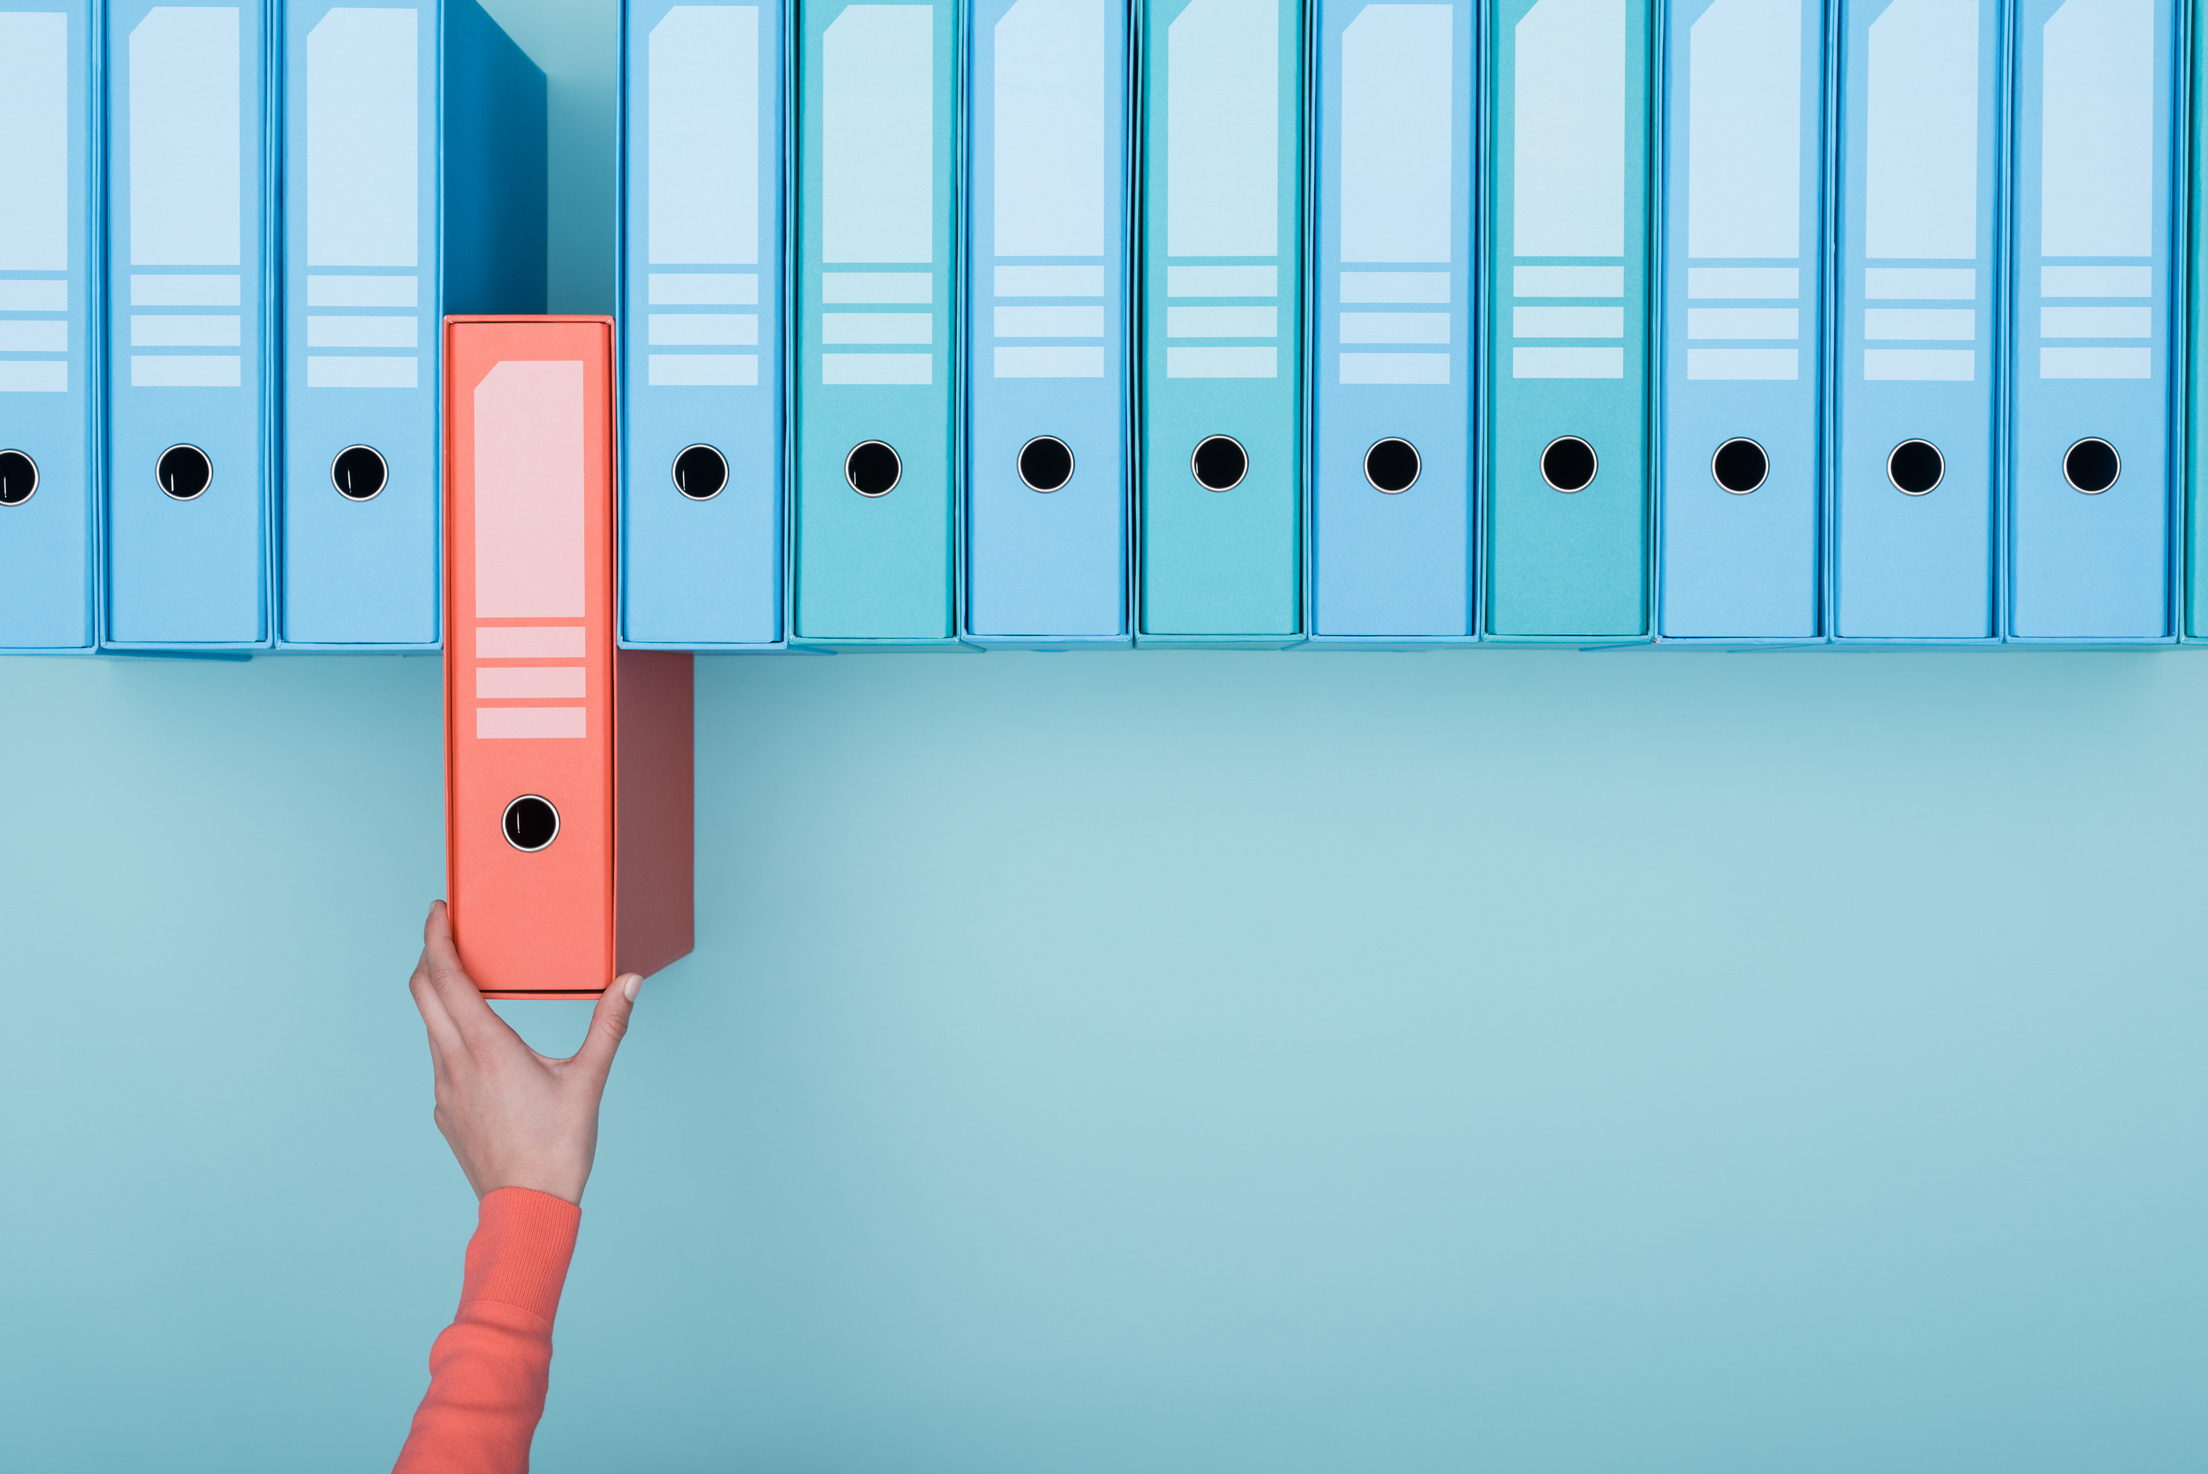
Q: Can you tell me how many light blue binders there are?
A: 9